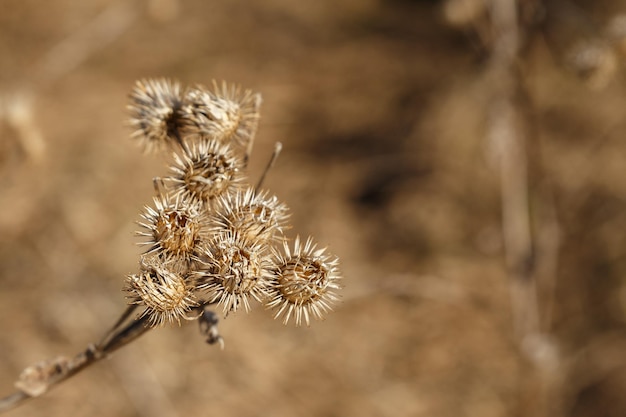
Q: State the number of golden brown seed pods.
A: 8